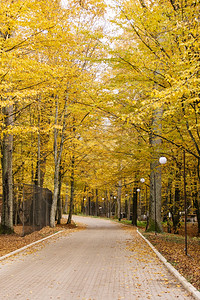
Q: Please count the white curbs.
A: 2